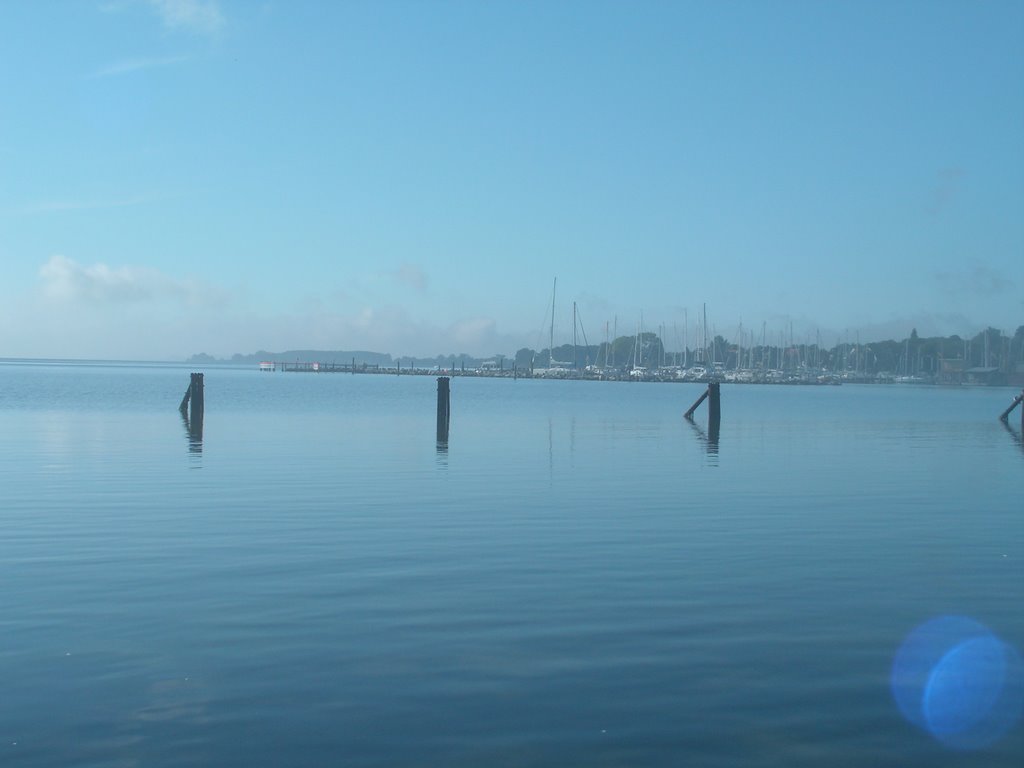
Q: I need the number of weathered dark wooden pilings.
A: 4